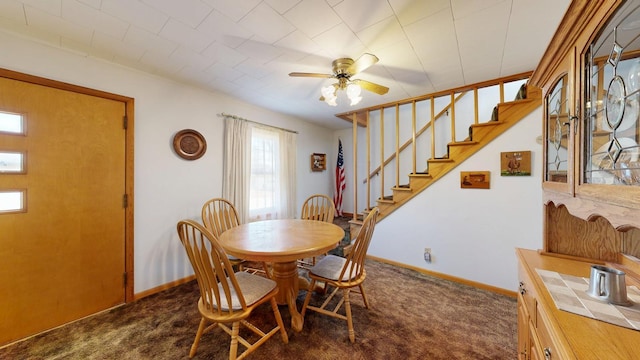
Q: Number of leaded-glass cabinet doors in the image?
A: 2